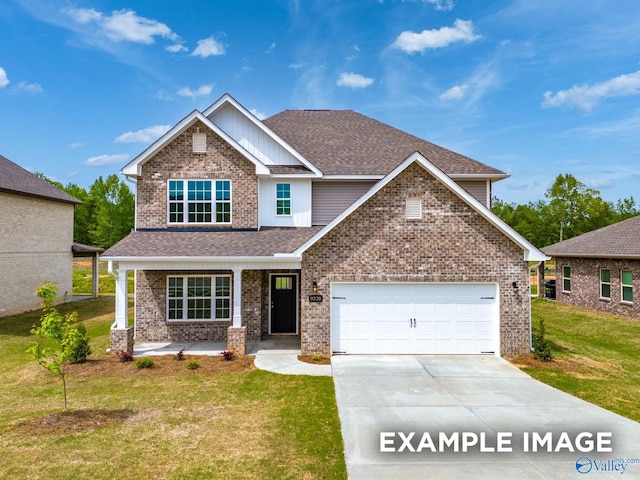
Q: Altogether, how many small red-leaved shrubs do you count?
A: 3